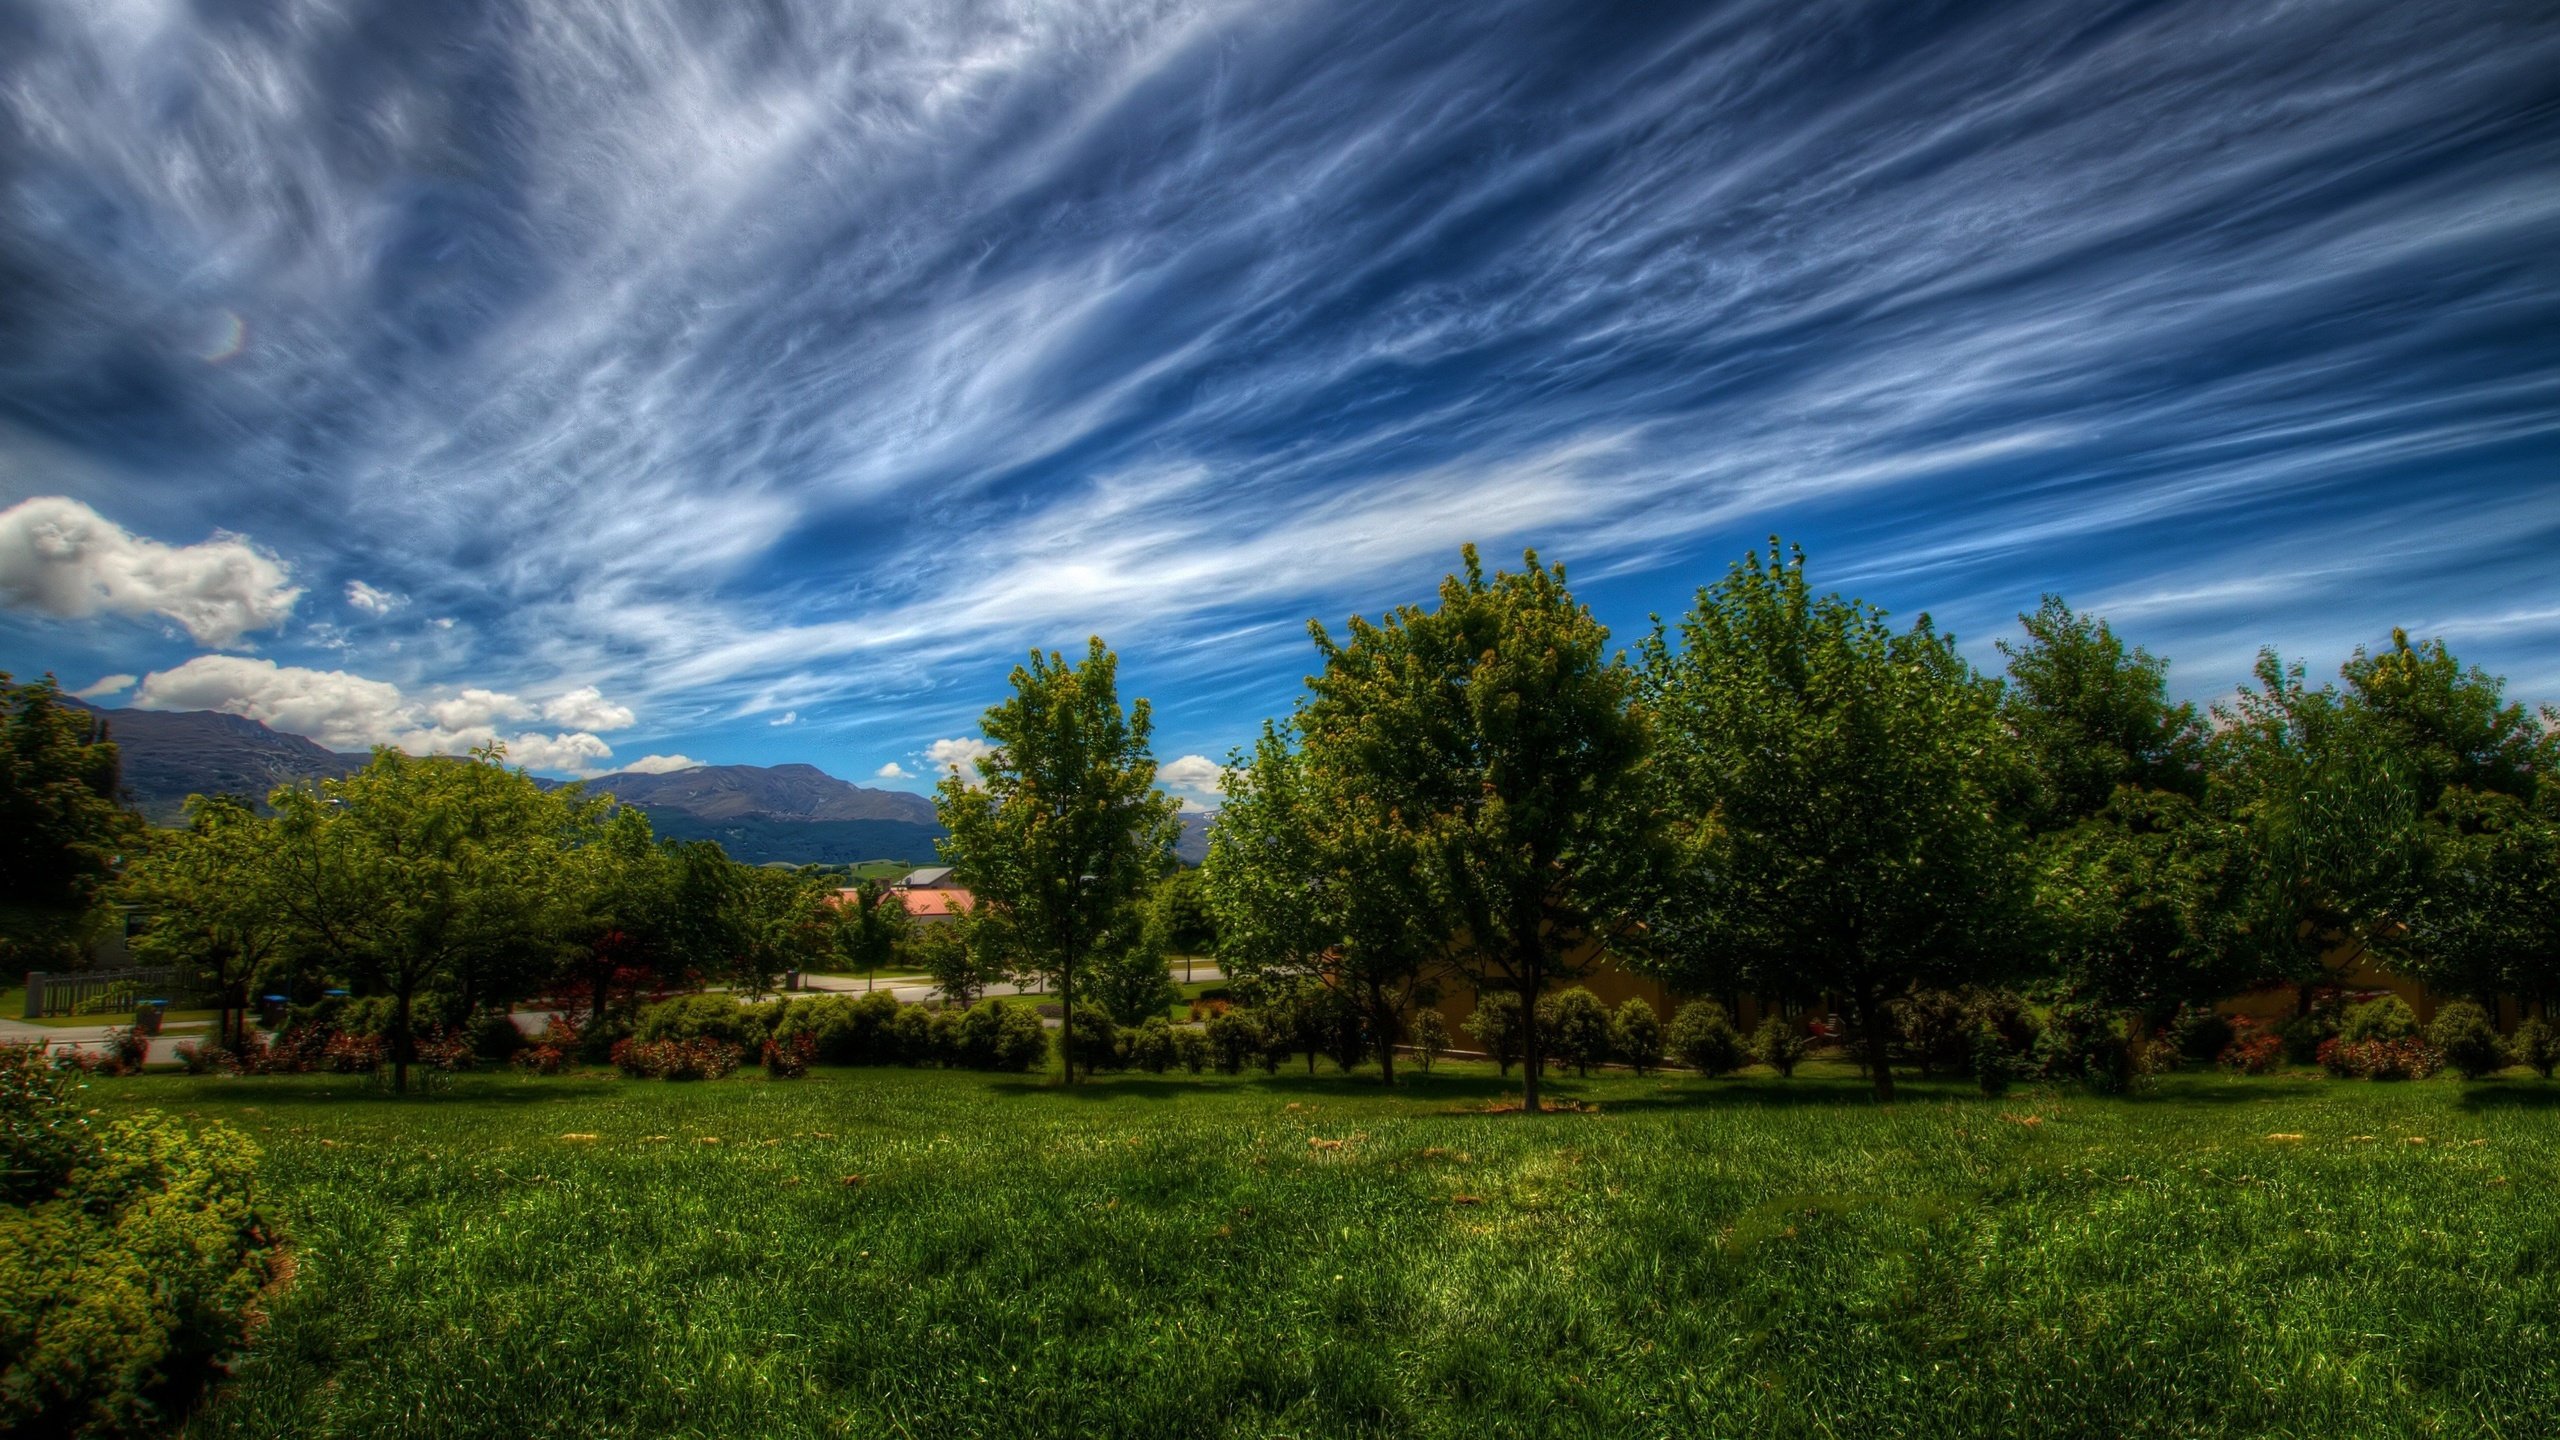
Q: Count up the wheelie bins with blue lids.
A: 3